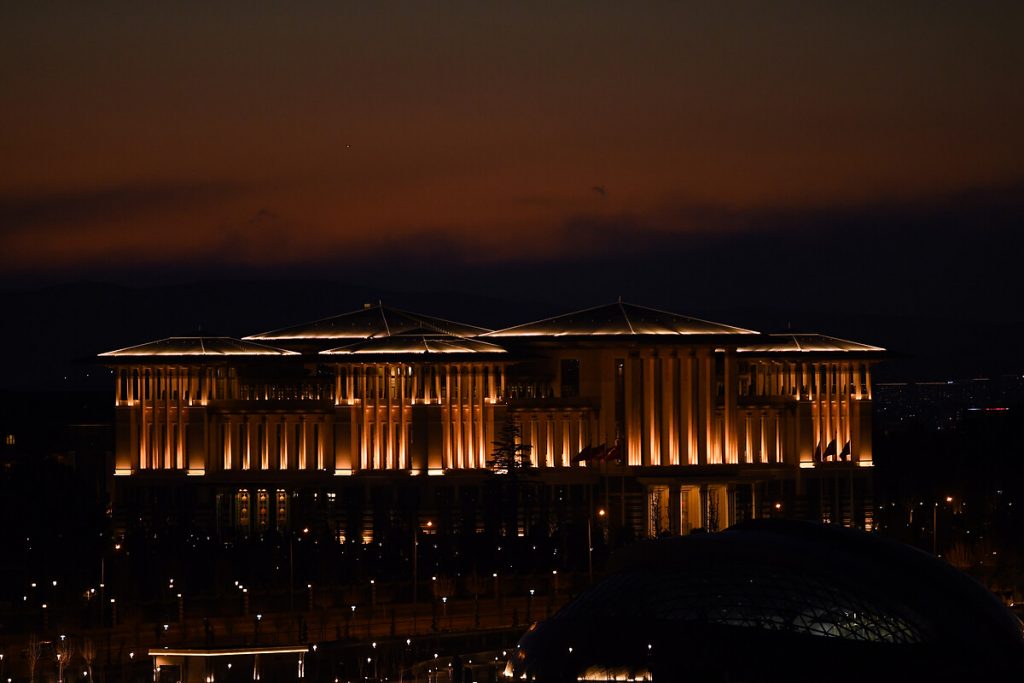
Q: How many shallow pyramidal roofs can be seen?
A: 5